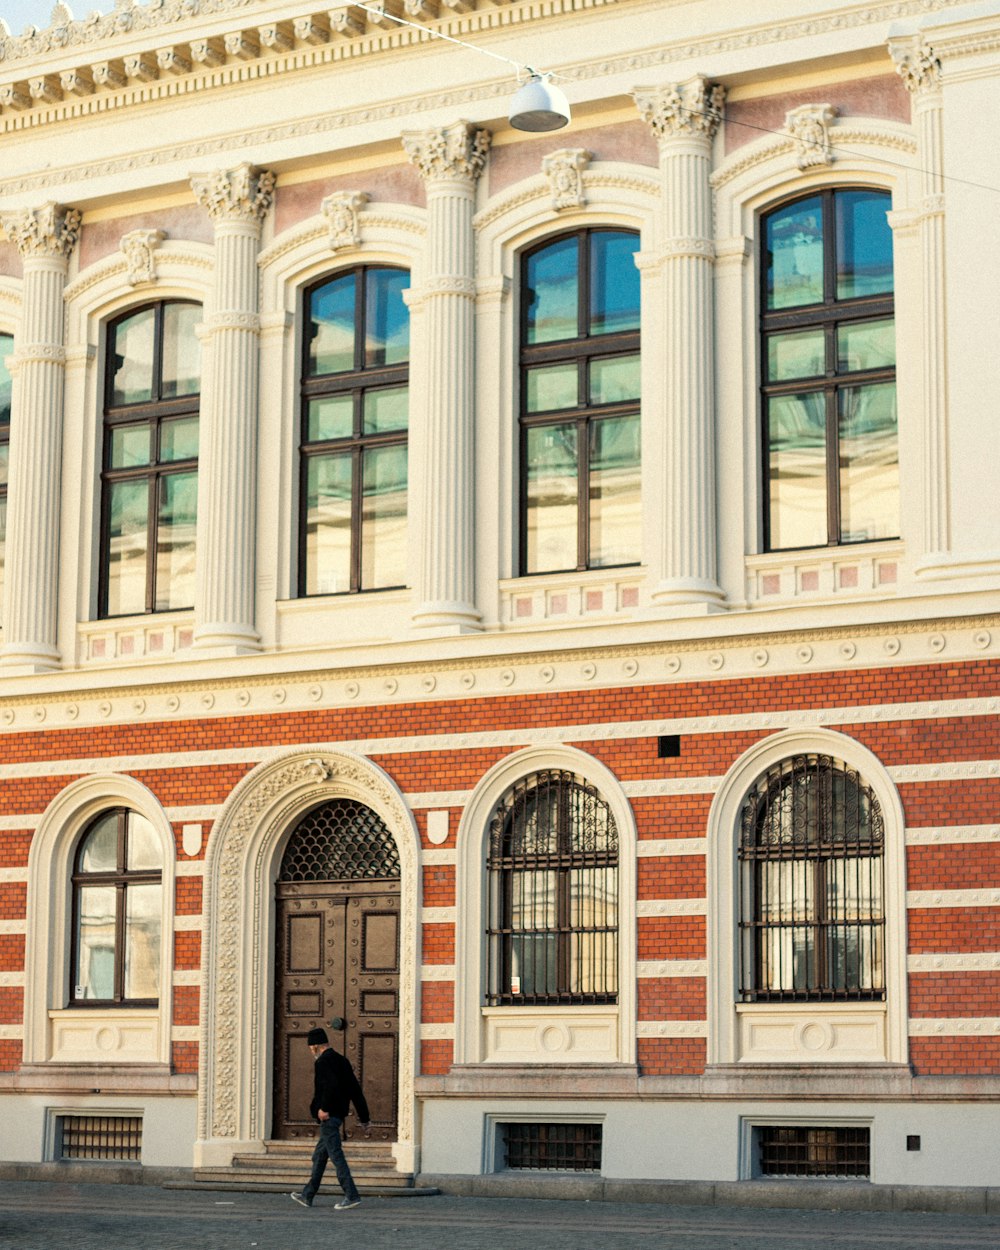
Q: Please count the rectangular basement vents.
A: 3